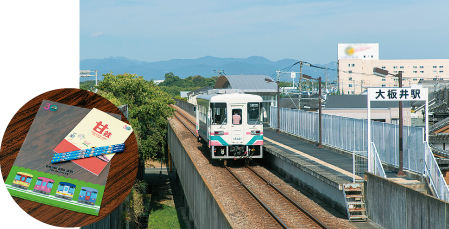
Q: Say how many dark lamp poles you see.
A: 3